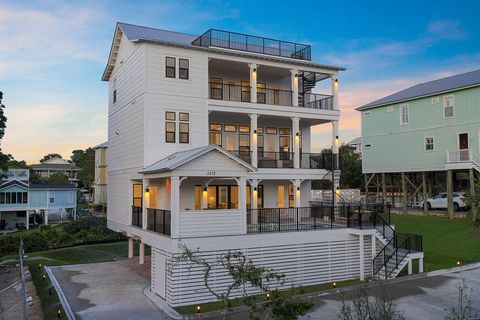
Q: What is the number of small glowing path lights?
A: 7